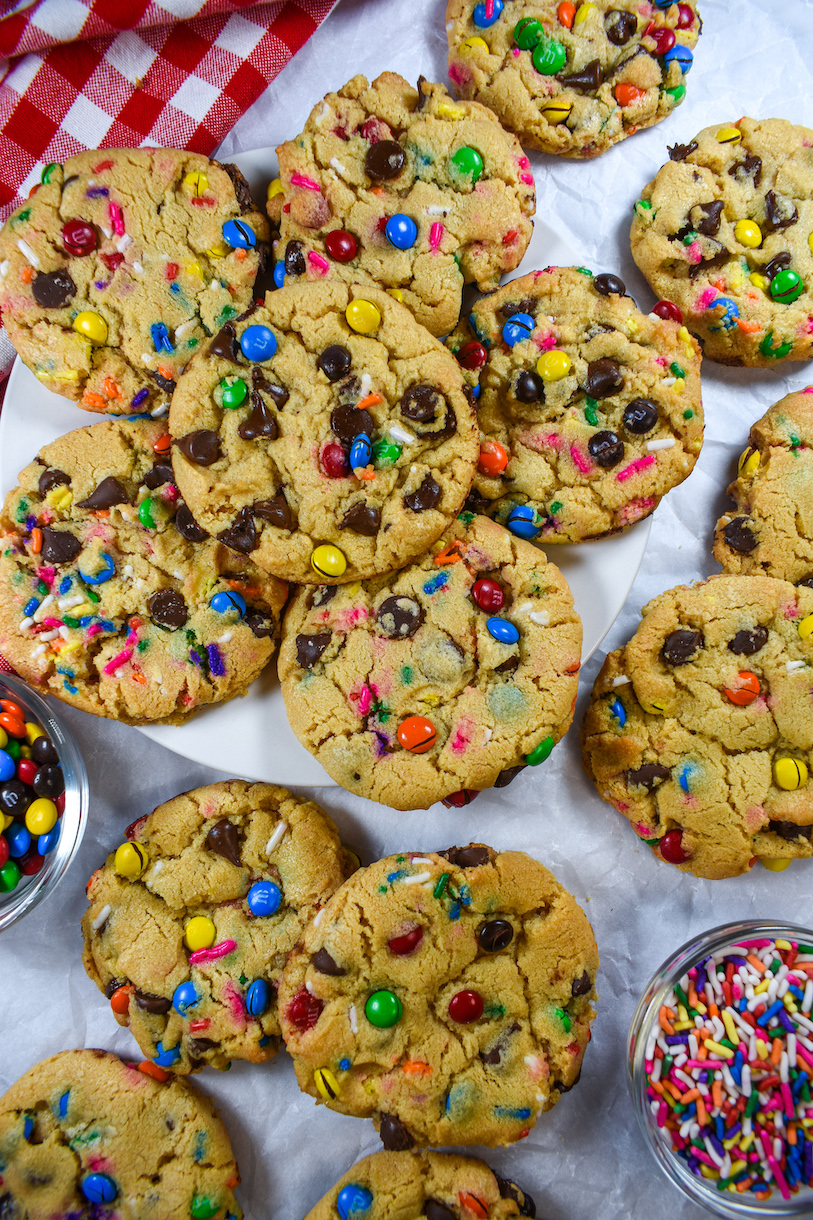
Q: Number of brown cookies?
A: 14